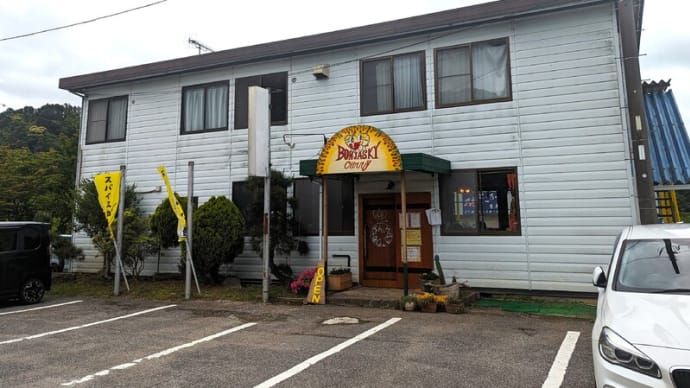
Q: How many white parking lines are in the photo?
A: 5